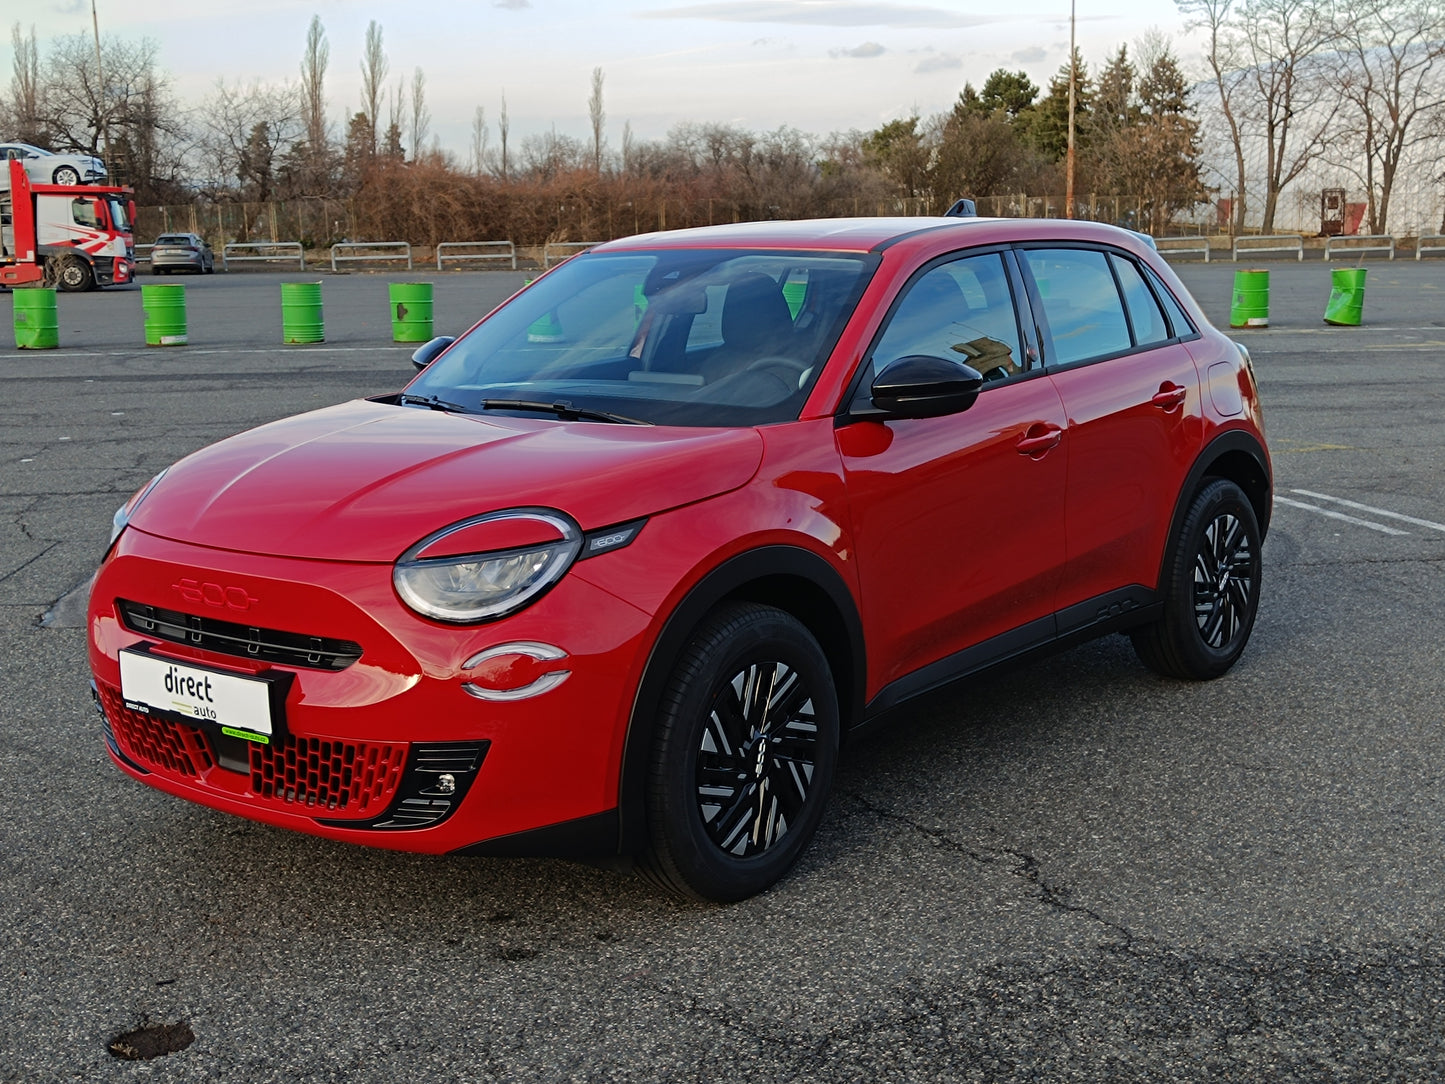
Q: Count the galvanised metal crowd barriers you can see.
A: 9